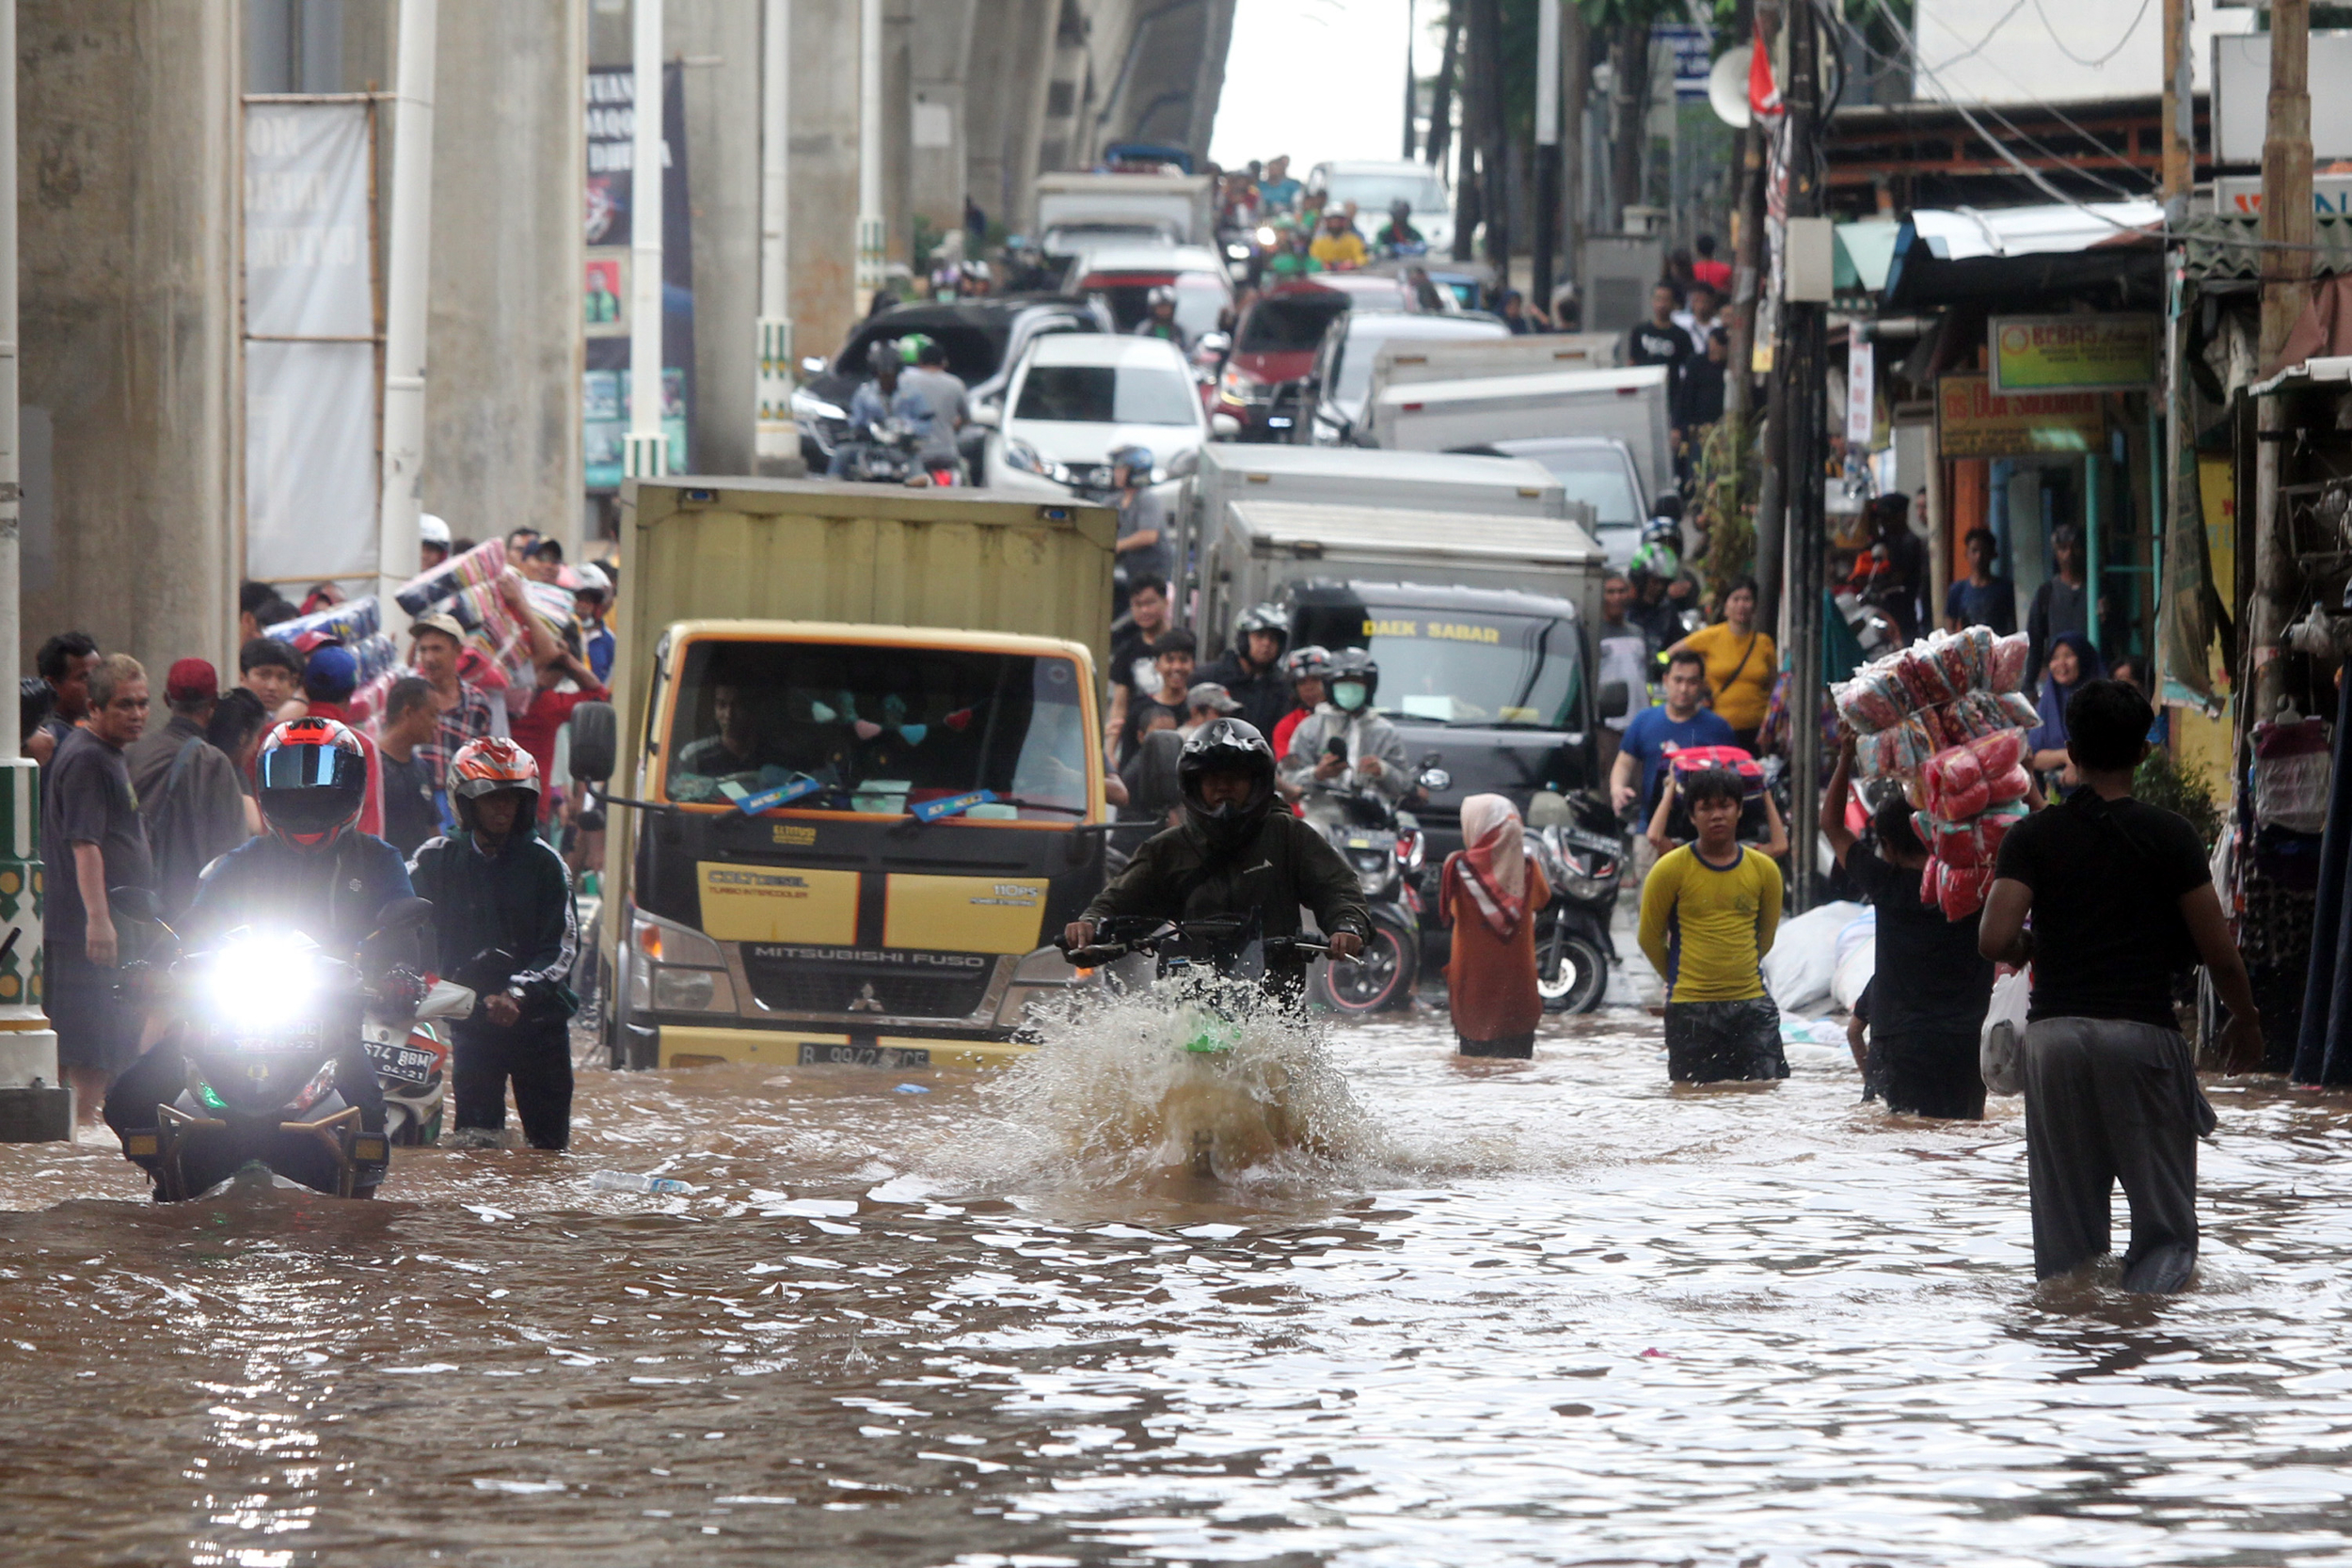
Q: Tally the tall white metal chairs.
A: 0